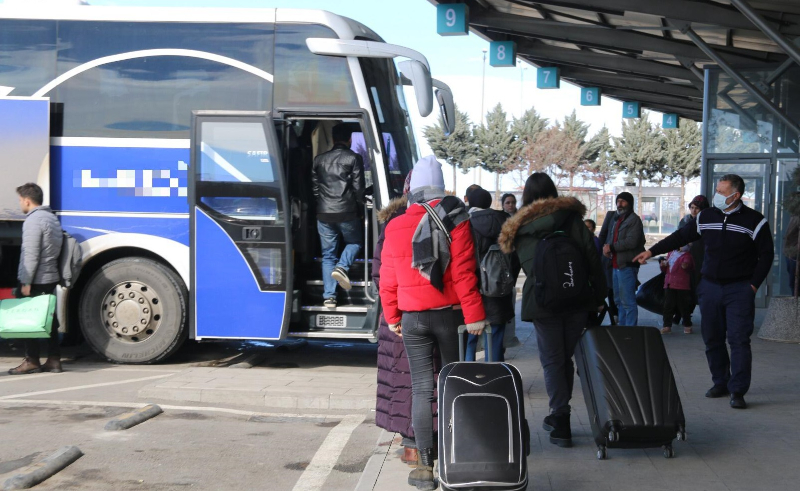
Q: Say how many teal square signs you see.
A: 6